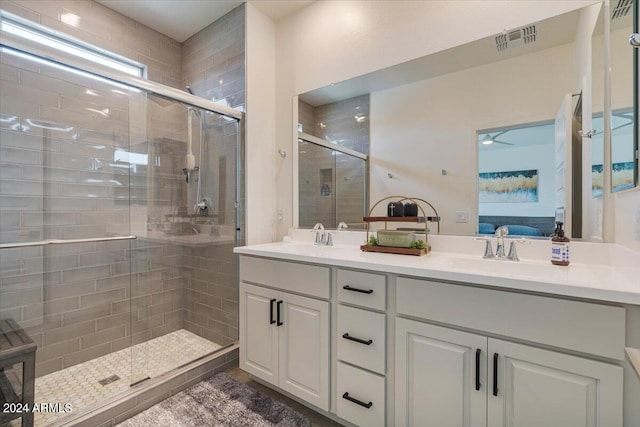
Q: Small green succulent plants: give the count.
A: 2